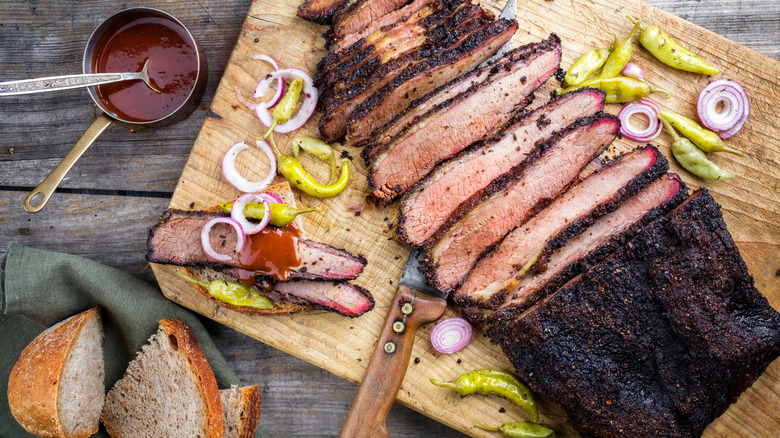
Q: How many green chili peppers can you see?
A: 13